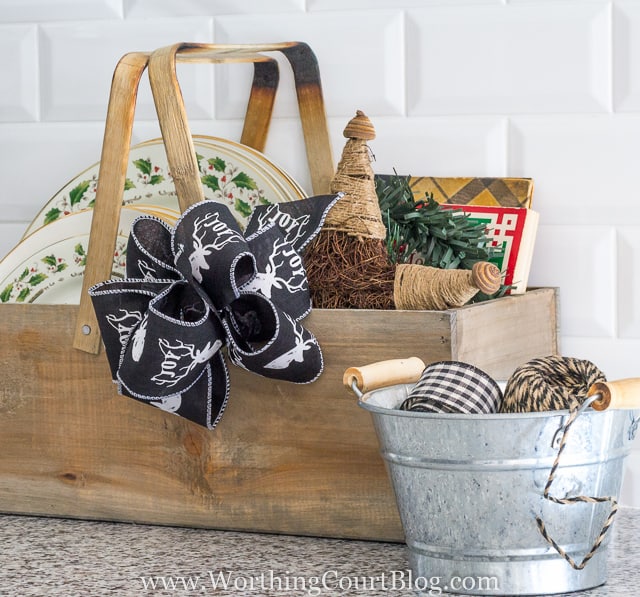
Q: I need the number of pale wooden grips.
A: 2